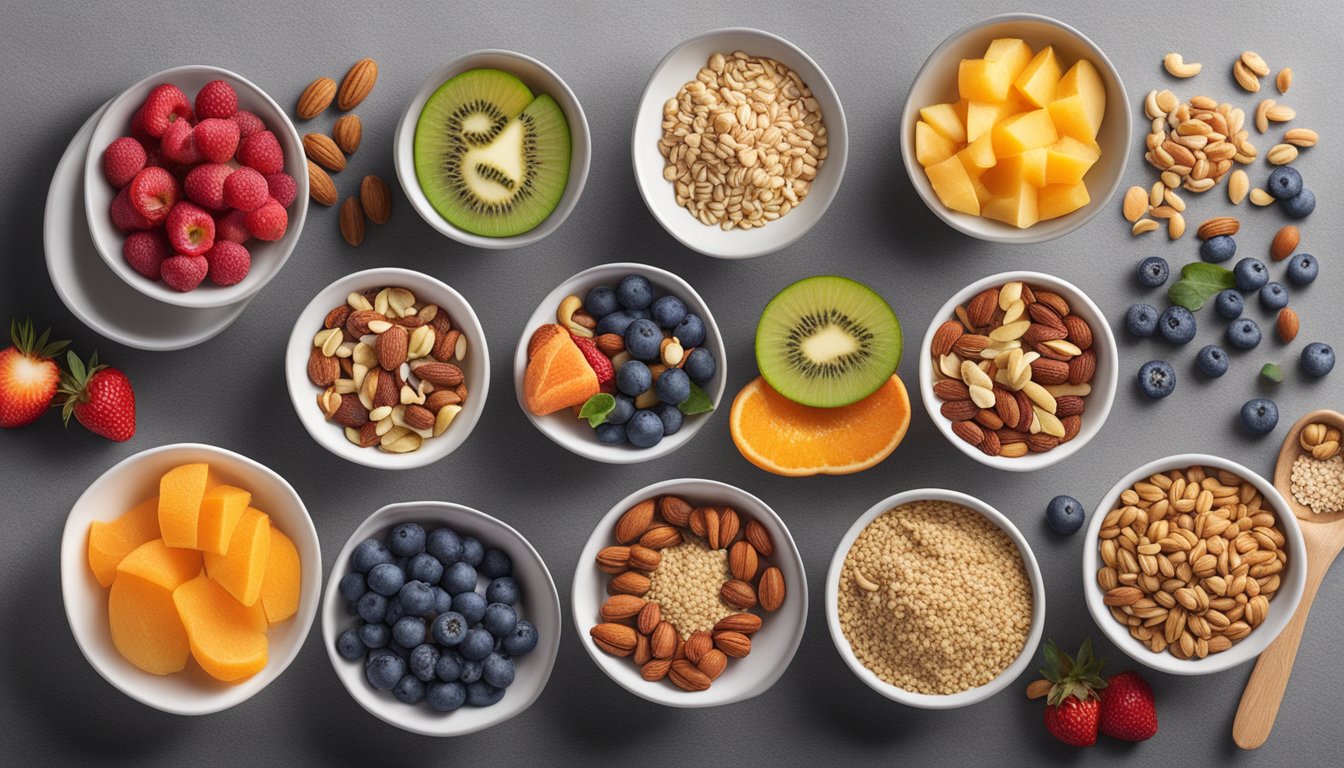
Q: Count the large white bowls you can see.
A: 12